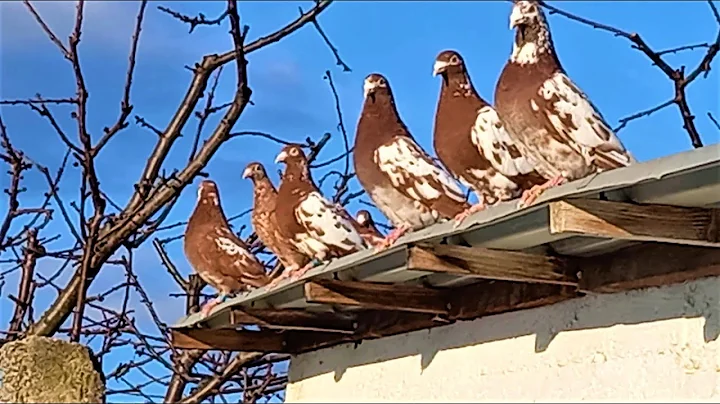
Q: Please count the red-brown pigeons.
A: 7